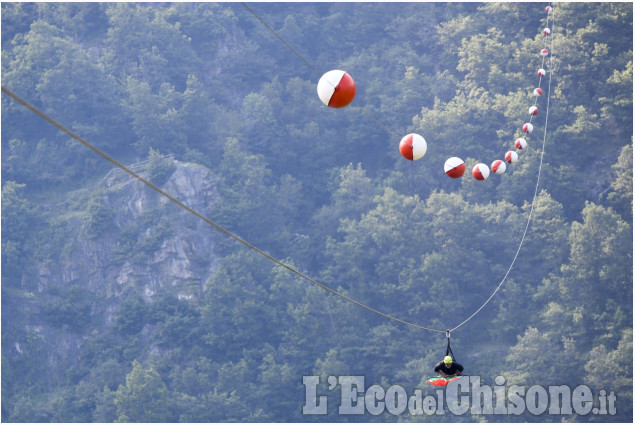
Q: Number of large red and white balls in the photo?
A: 14